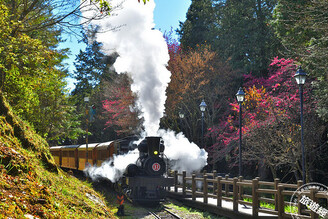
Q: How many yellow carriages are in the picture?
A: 4